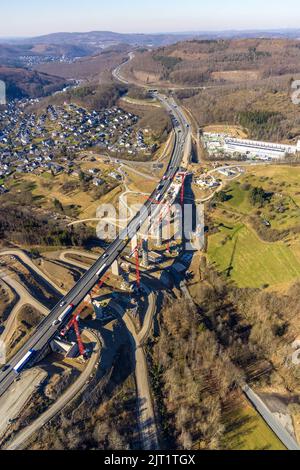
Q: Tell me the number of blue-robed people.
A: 0